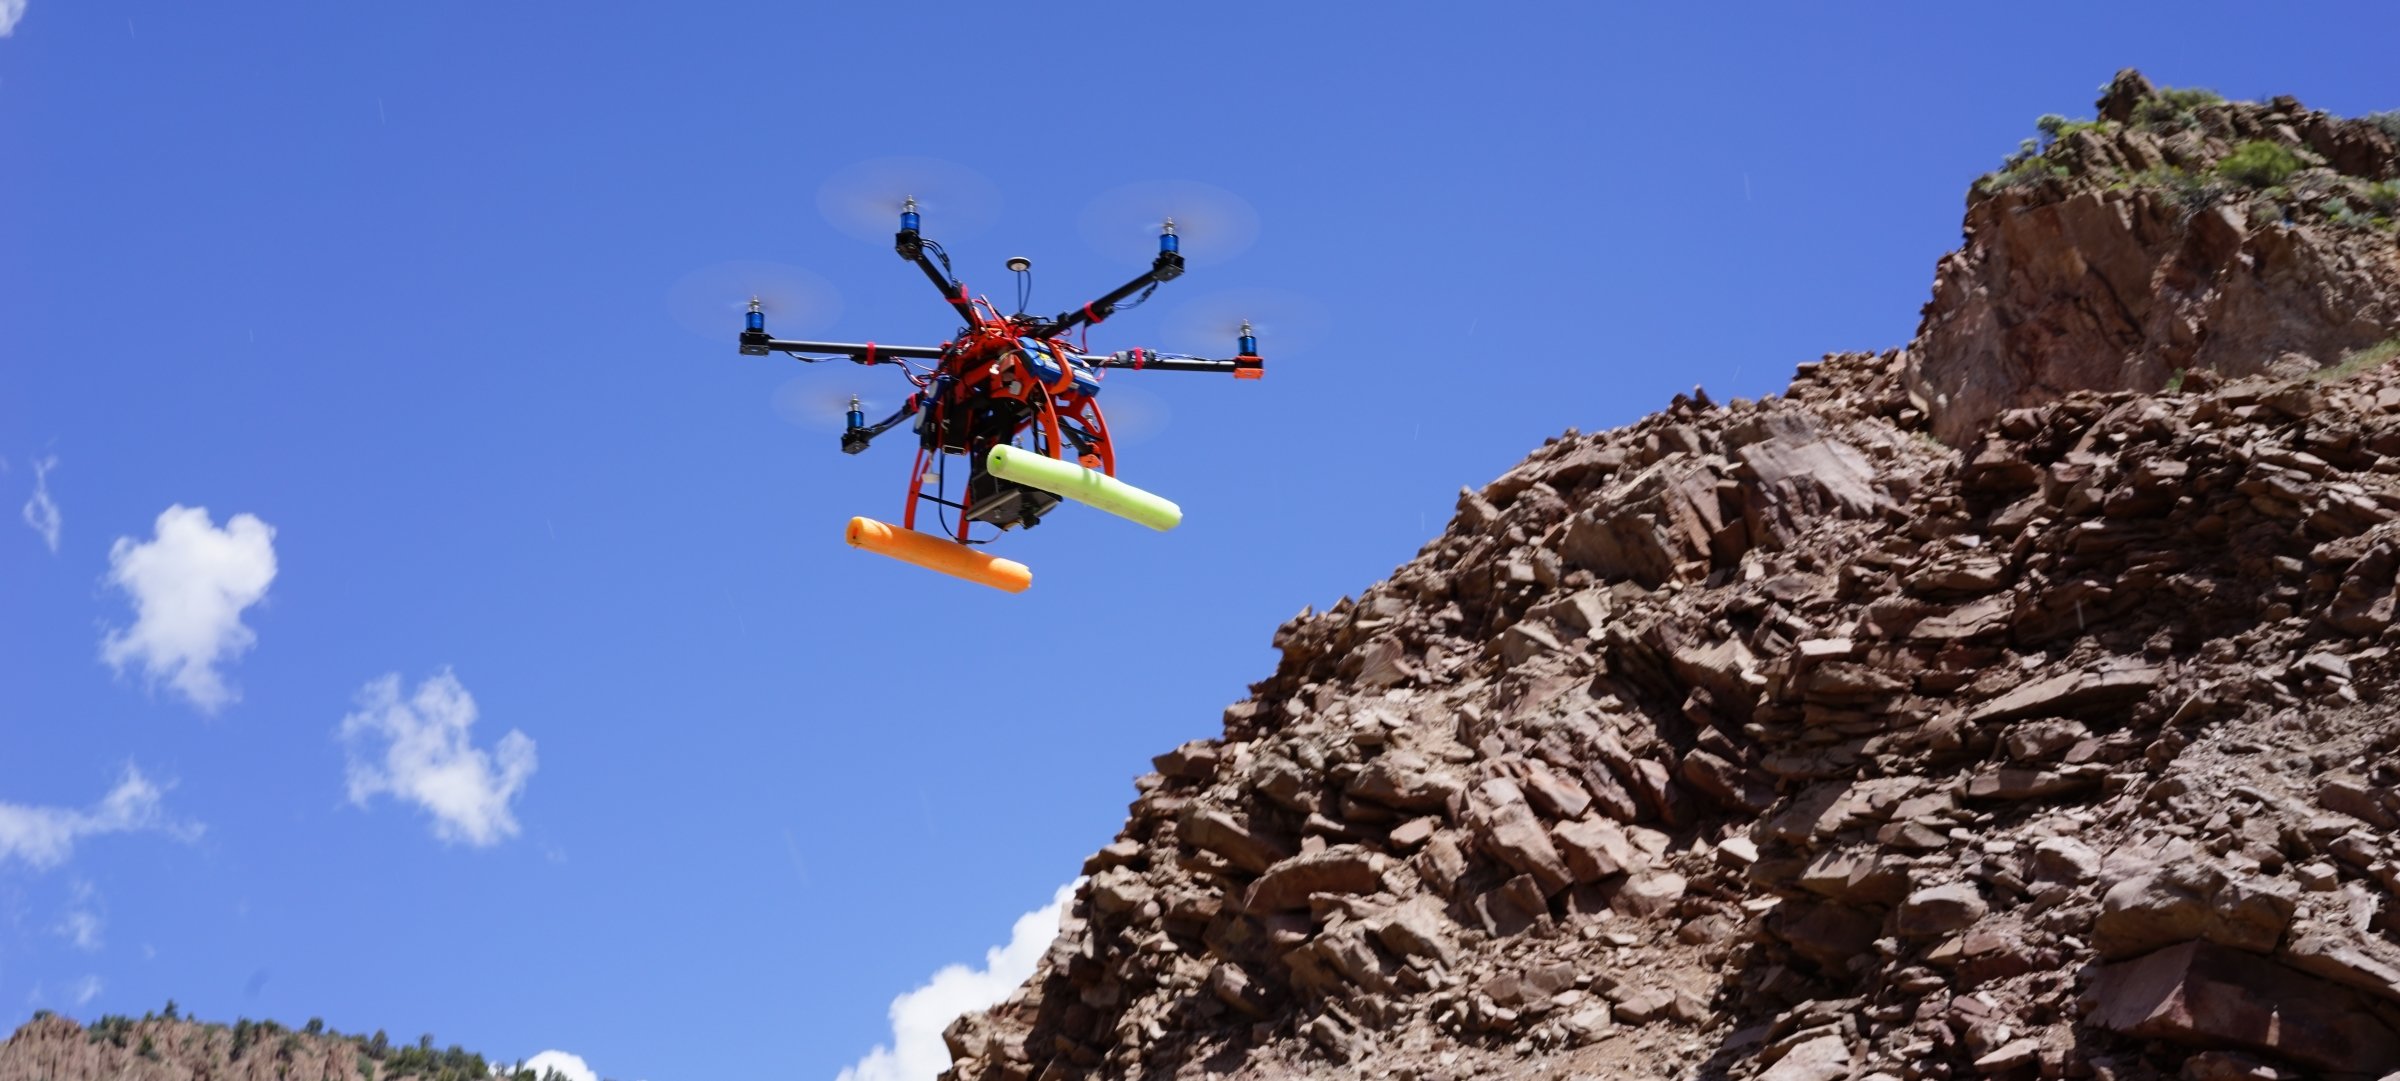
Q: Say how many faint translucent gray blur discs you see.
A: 6